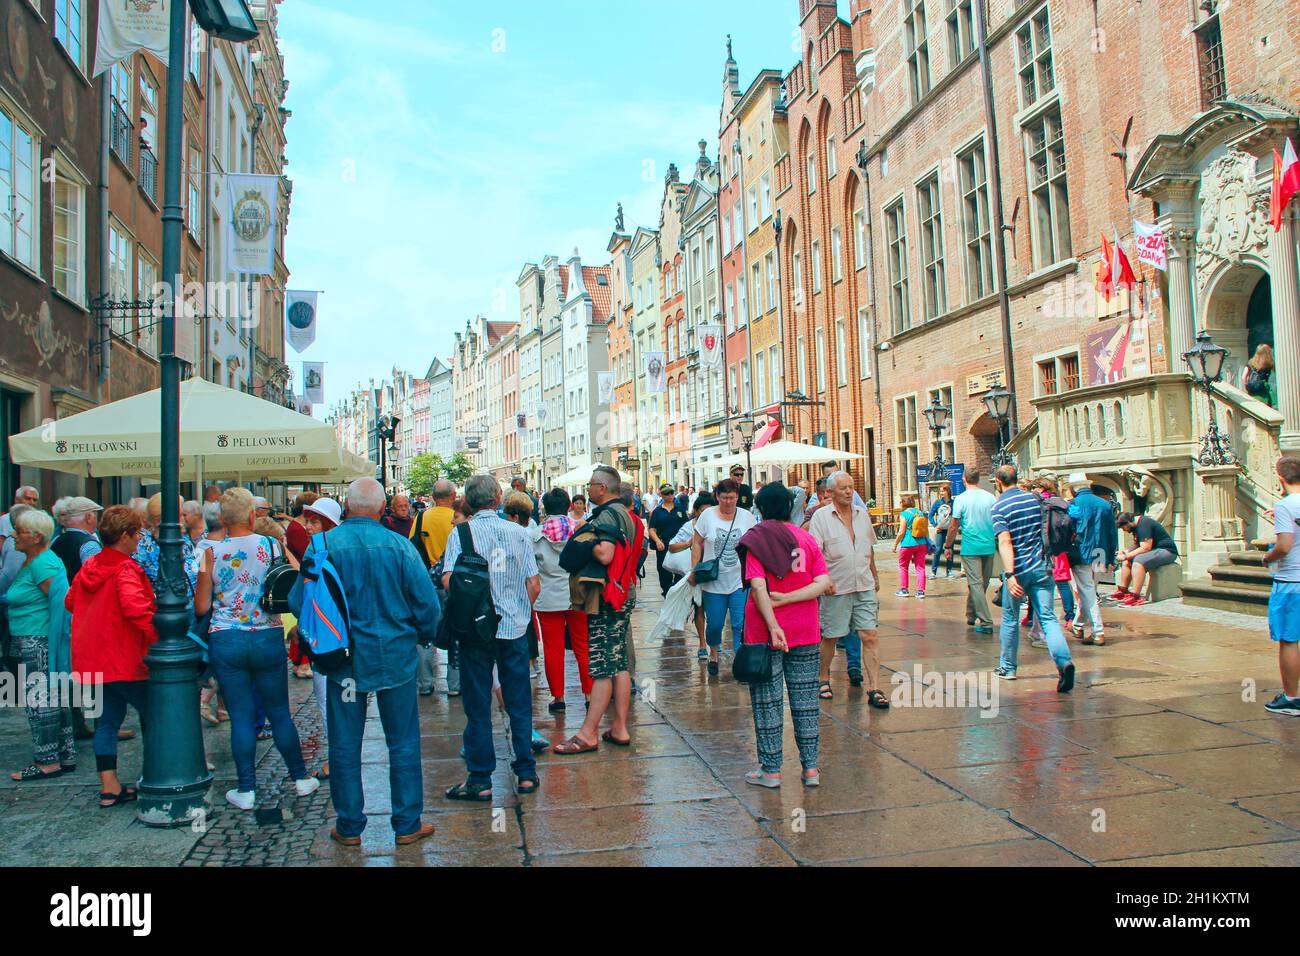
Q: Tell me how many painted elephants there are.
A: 0